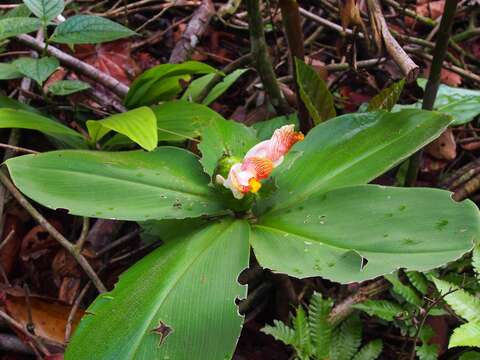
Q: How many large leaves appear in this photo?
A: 4